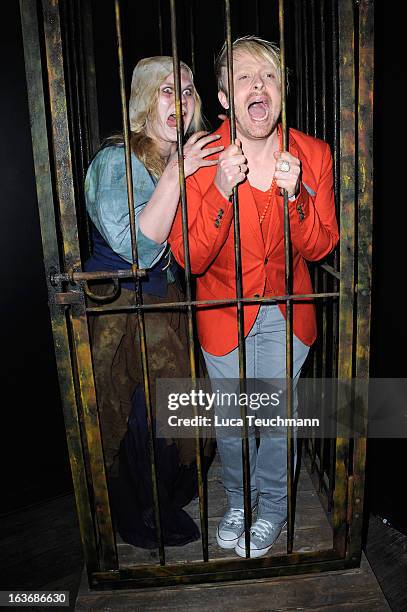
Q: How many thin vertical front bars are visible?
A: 4